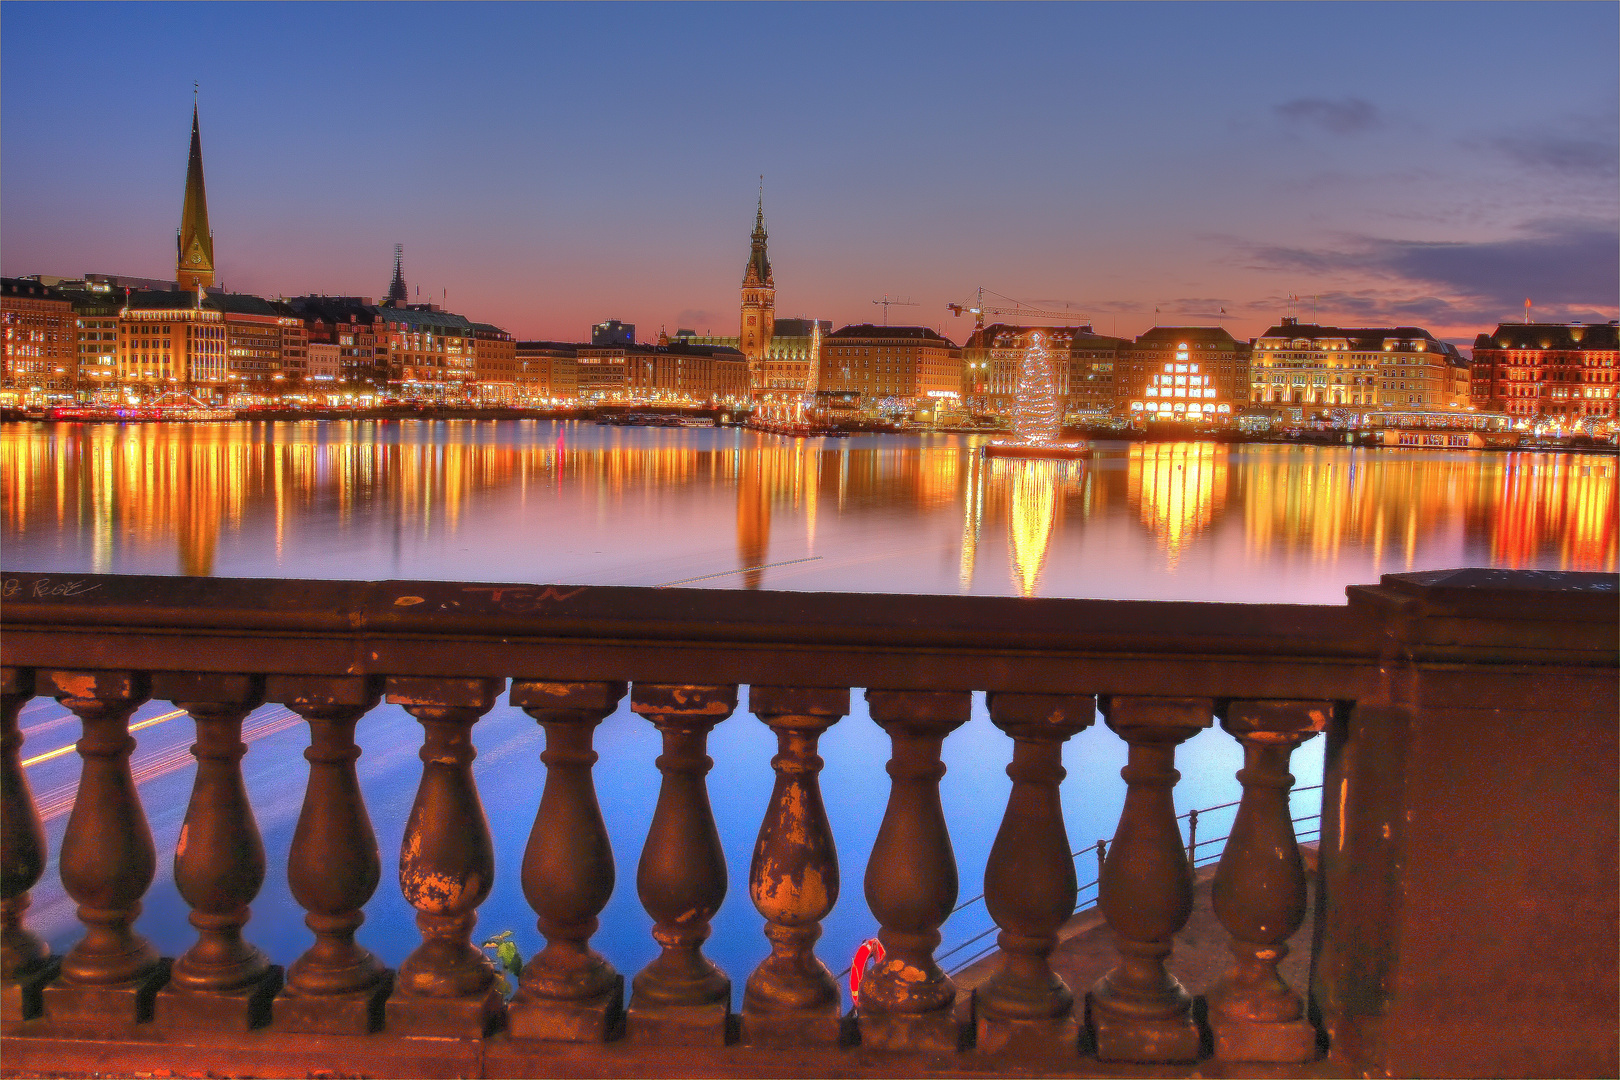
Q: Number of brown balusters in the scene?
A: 12